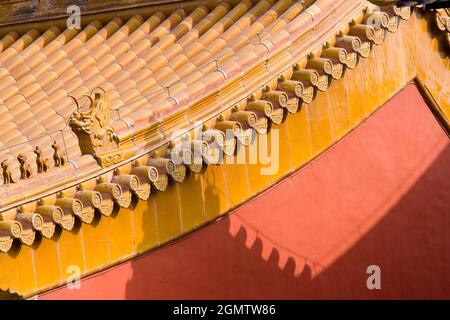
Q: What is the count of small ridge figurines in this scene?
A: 4